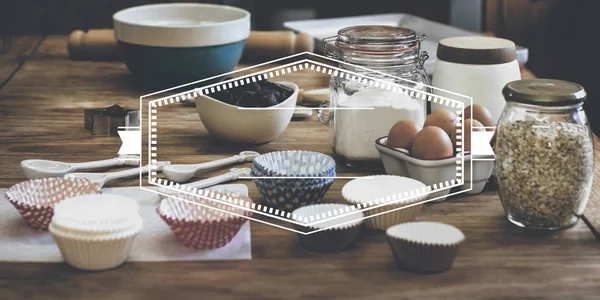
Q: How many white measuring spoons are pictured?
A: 4